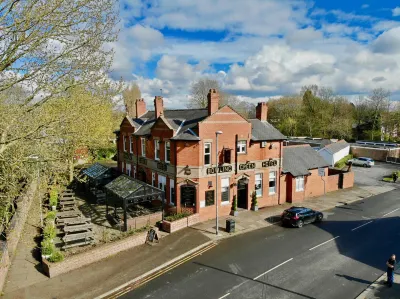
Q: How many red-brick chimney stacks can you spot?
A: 4